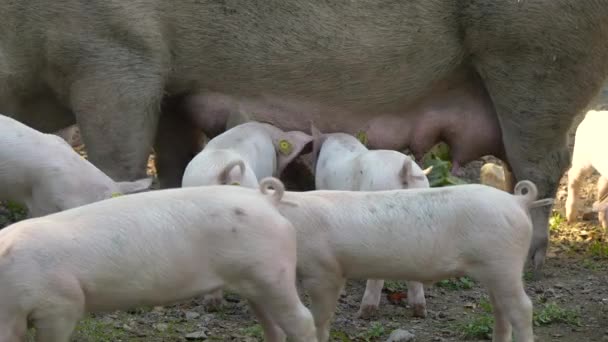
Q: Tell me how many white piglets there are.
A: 6